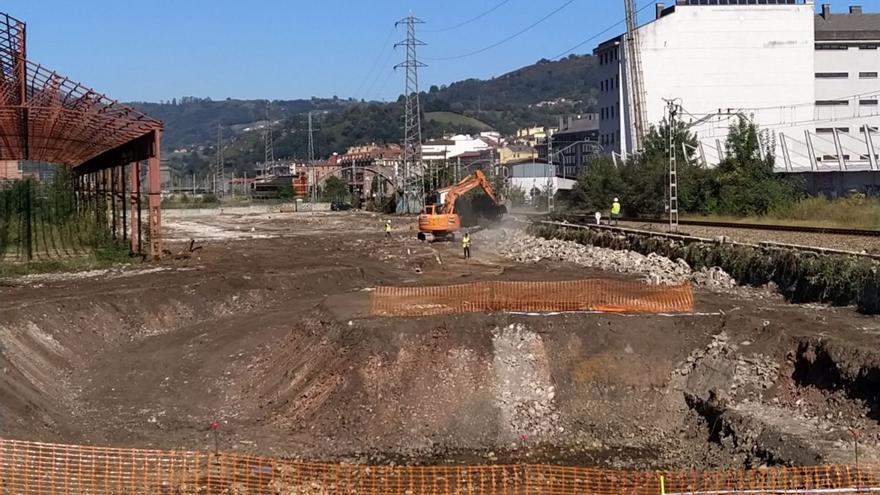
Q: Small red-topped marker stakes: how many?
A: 3